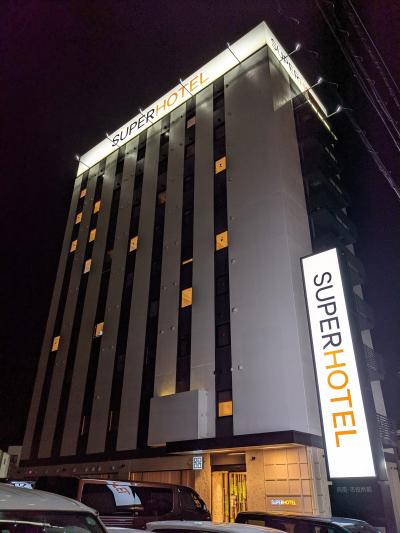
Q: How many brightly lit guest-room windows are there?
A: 13